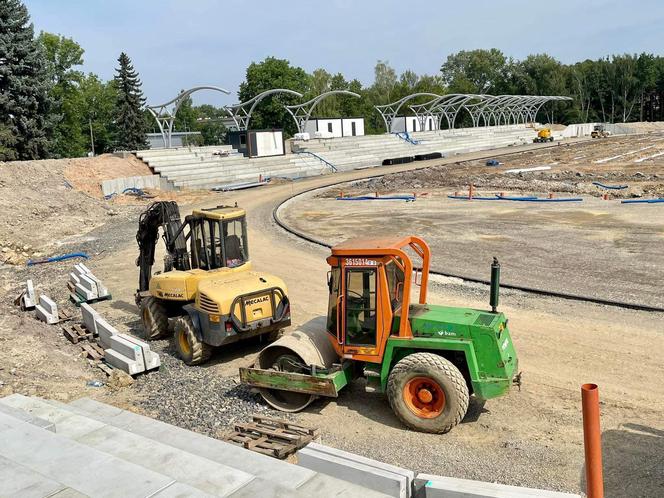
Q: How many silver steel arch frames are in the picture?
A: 14